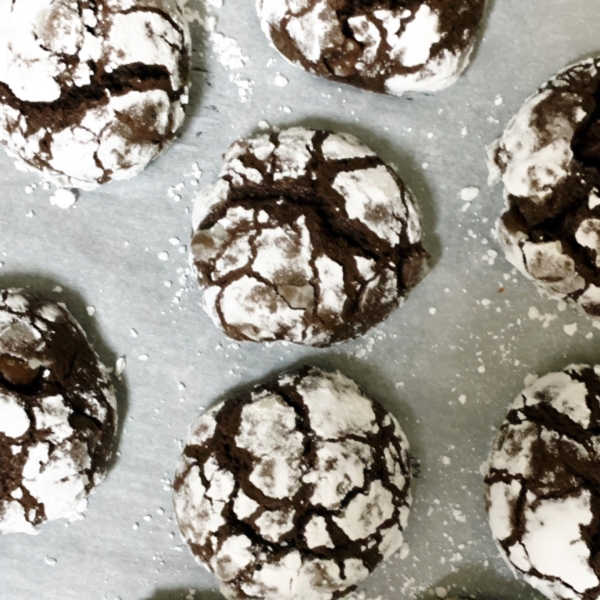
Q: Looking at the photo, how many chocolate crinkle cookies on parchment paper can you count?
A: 7